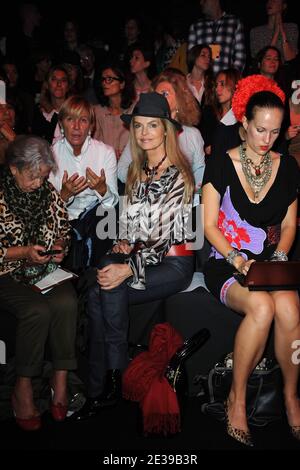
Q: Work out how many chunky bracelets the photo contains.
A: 2